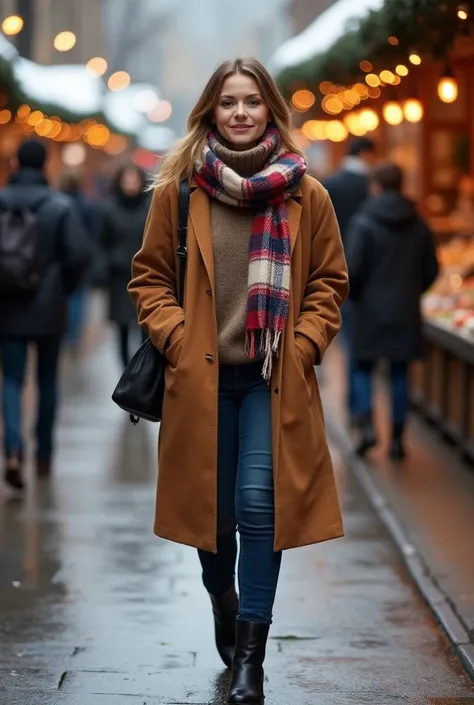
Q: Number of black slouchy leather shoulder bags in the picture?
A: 1